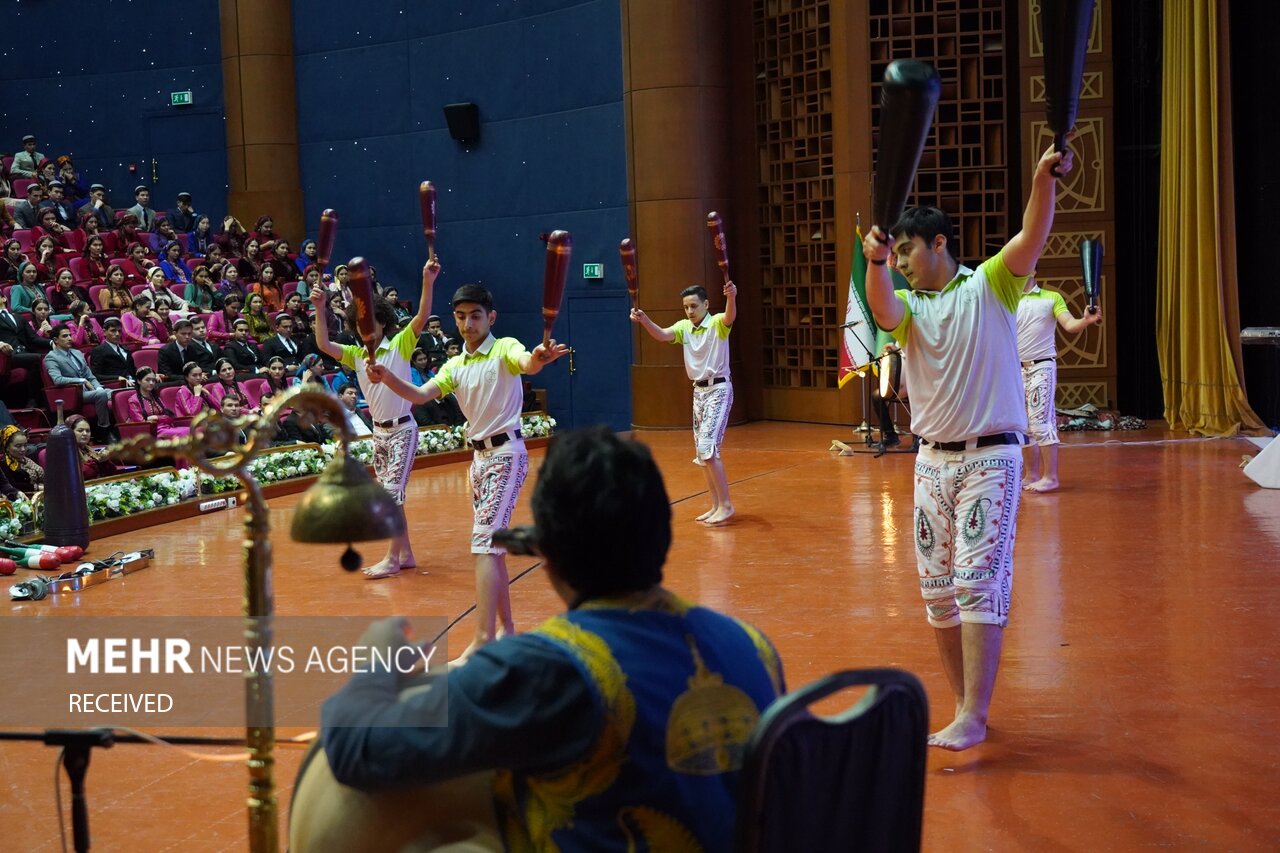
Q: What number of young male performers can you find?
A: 5